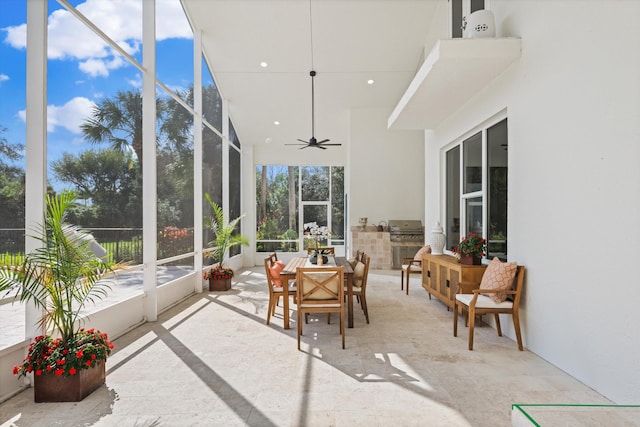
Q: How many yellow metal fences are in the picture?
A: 0